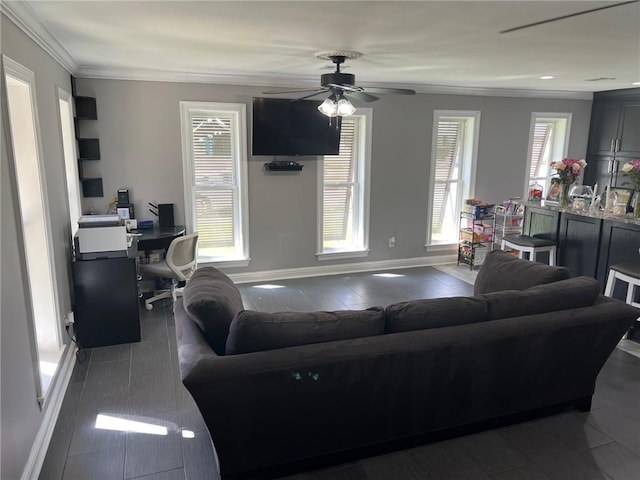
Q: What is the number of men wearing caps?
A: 0